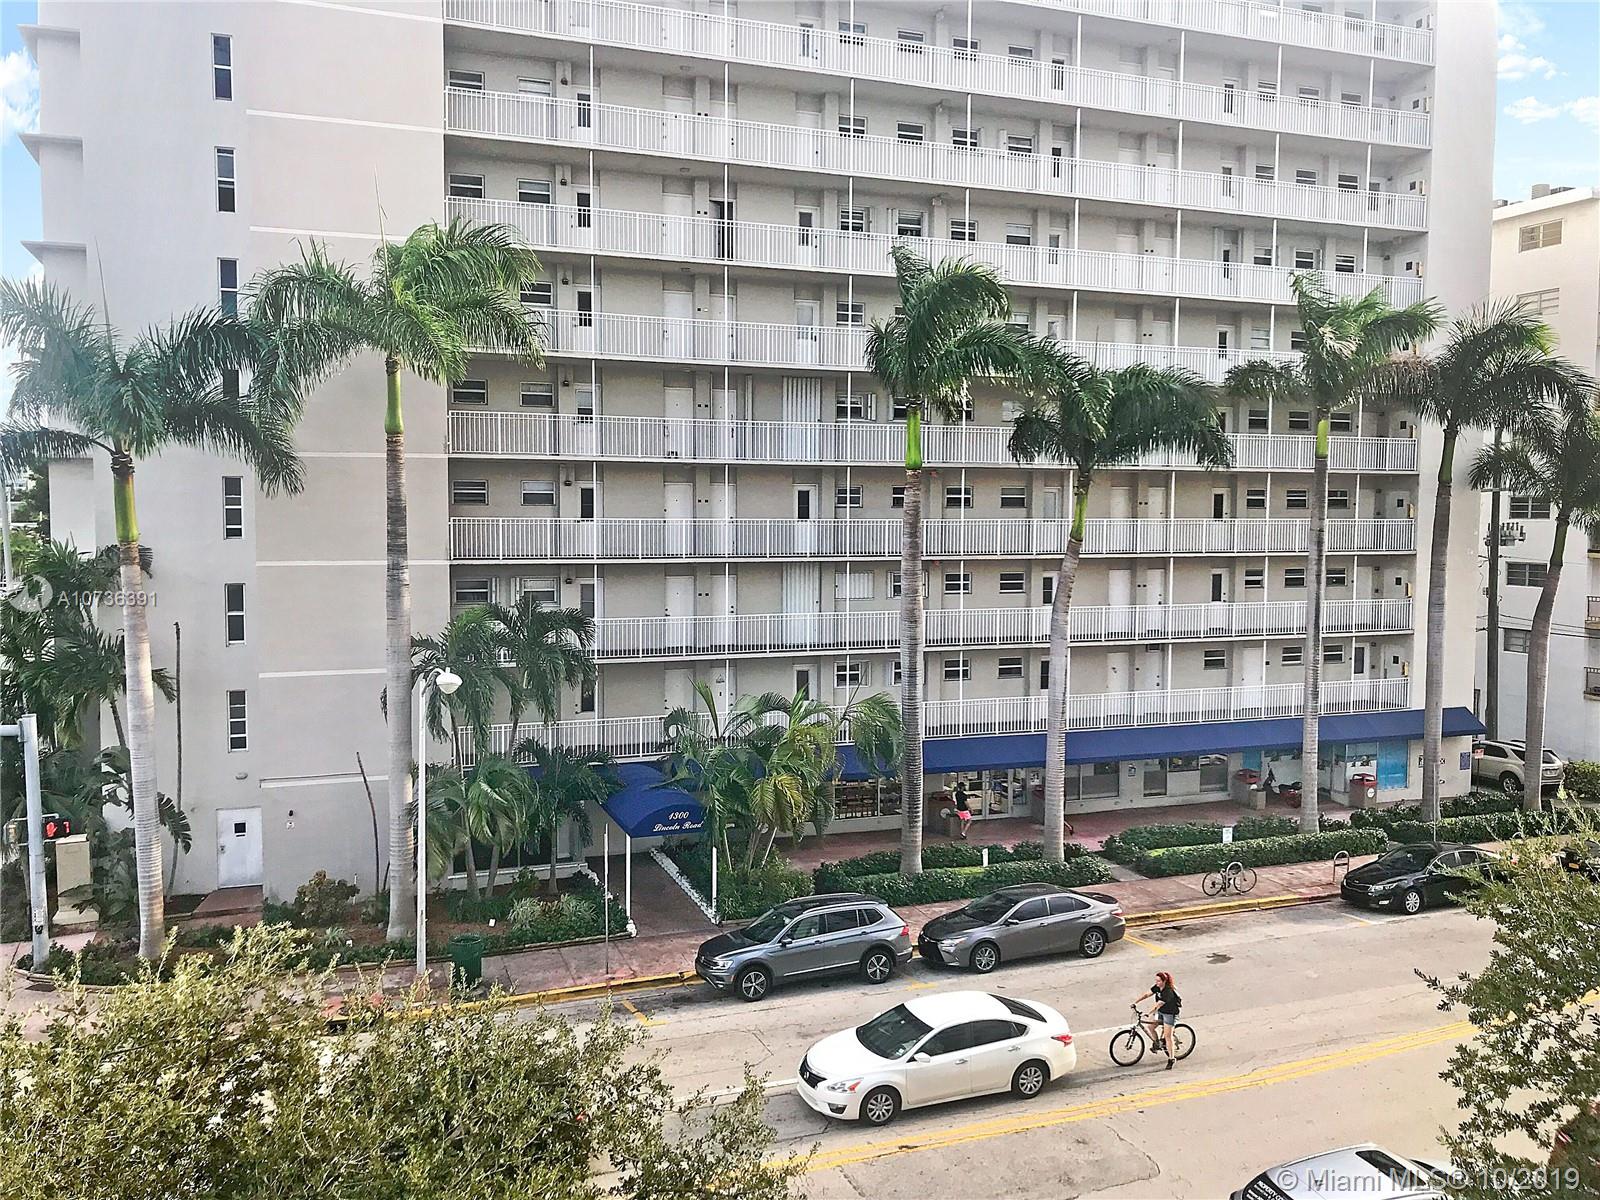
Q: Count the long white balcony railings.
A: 9